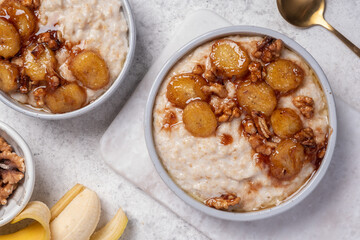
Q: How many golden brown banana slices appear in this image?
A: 13